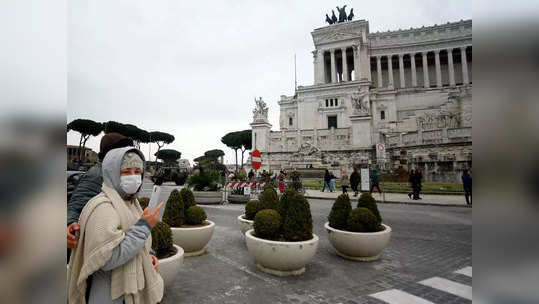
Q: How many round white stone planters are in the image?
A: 5